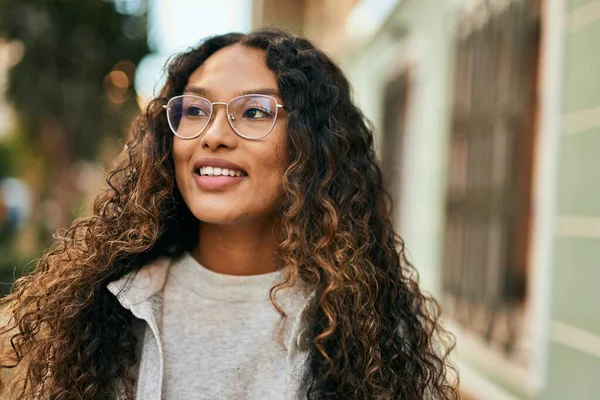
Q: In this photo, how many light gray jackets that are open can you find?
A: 1